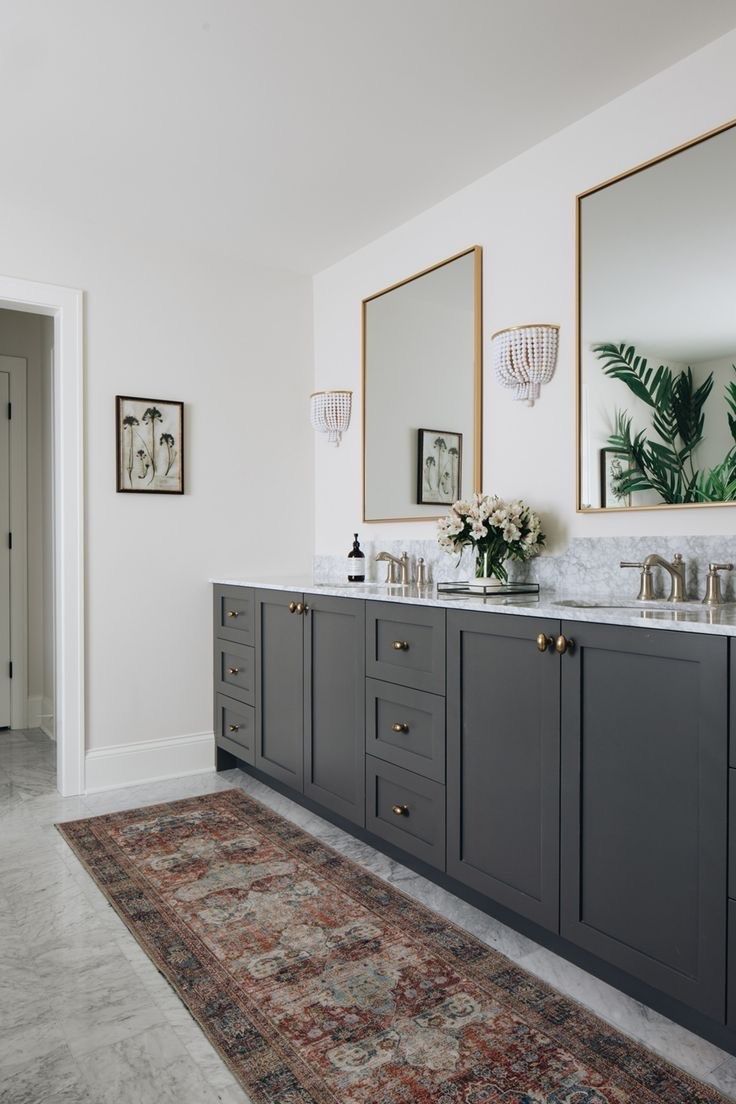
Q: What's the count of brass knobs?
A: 10